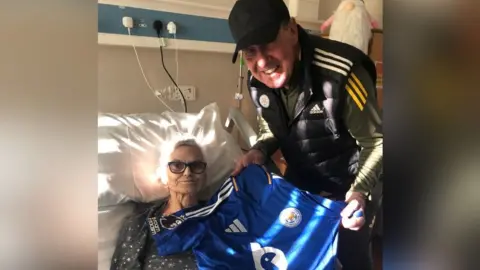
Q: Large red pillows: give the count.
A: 0